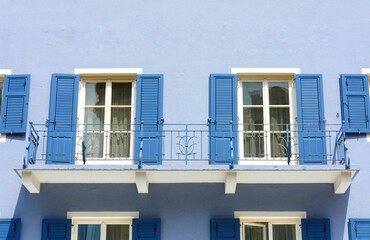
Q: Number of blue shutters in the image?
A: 12